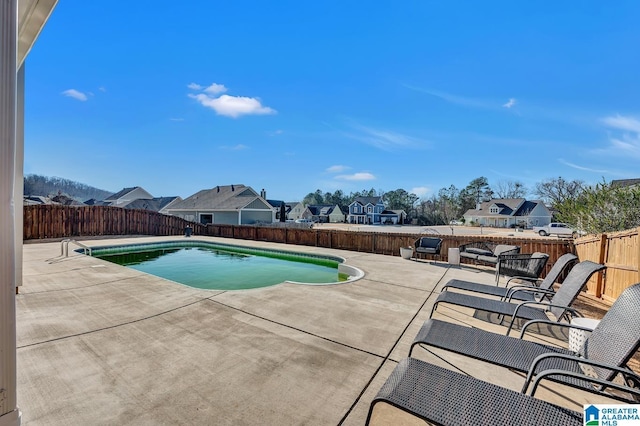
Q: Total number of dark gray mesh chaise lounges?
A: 4